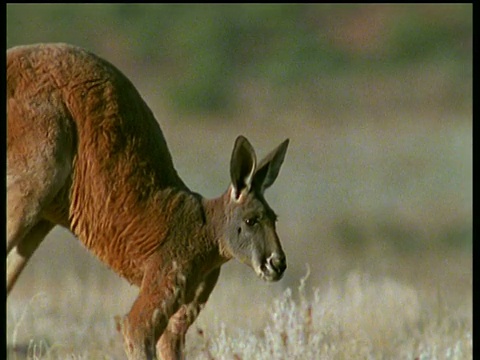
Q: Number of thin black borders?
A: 3